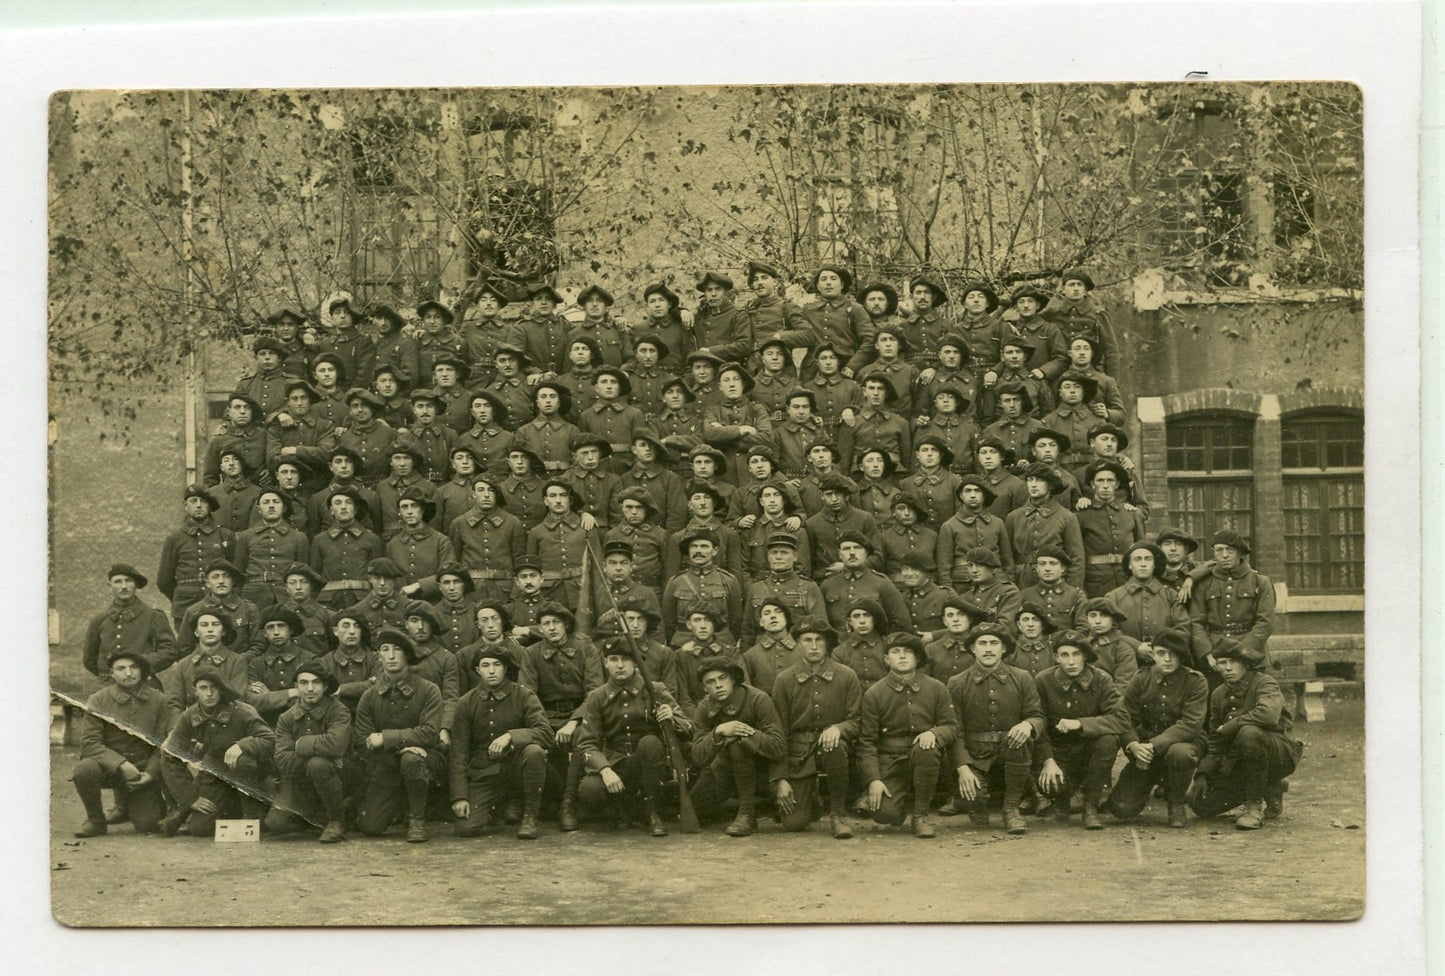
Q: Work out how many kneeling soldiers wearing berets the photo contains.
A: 13